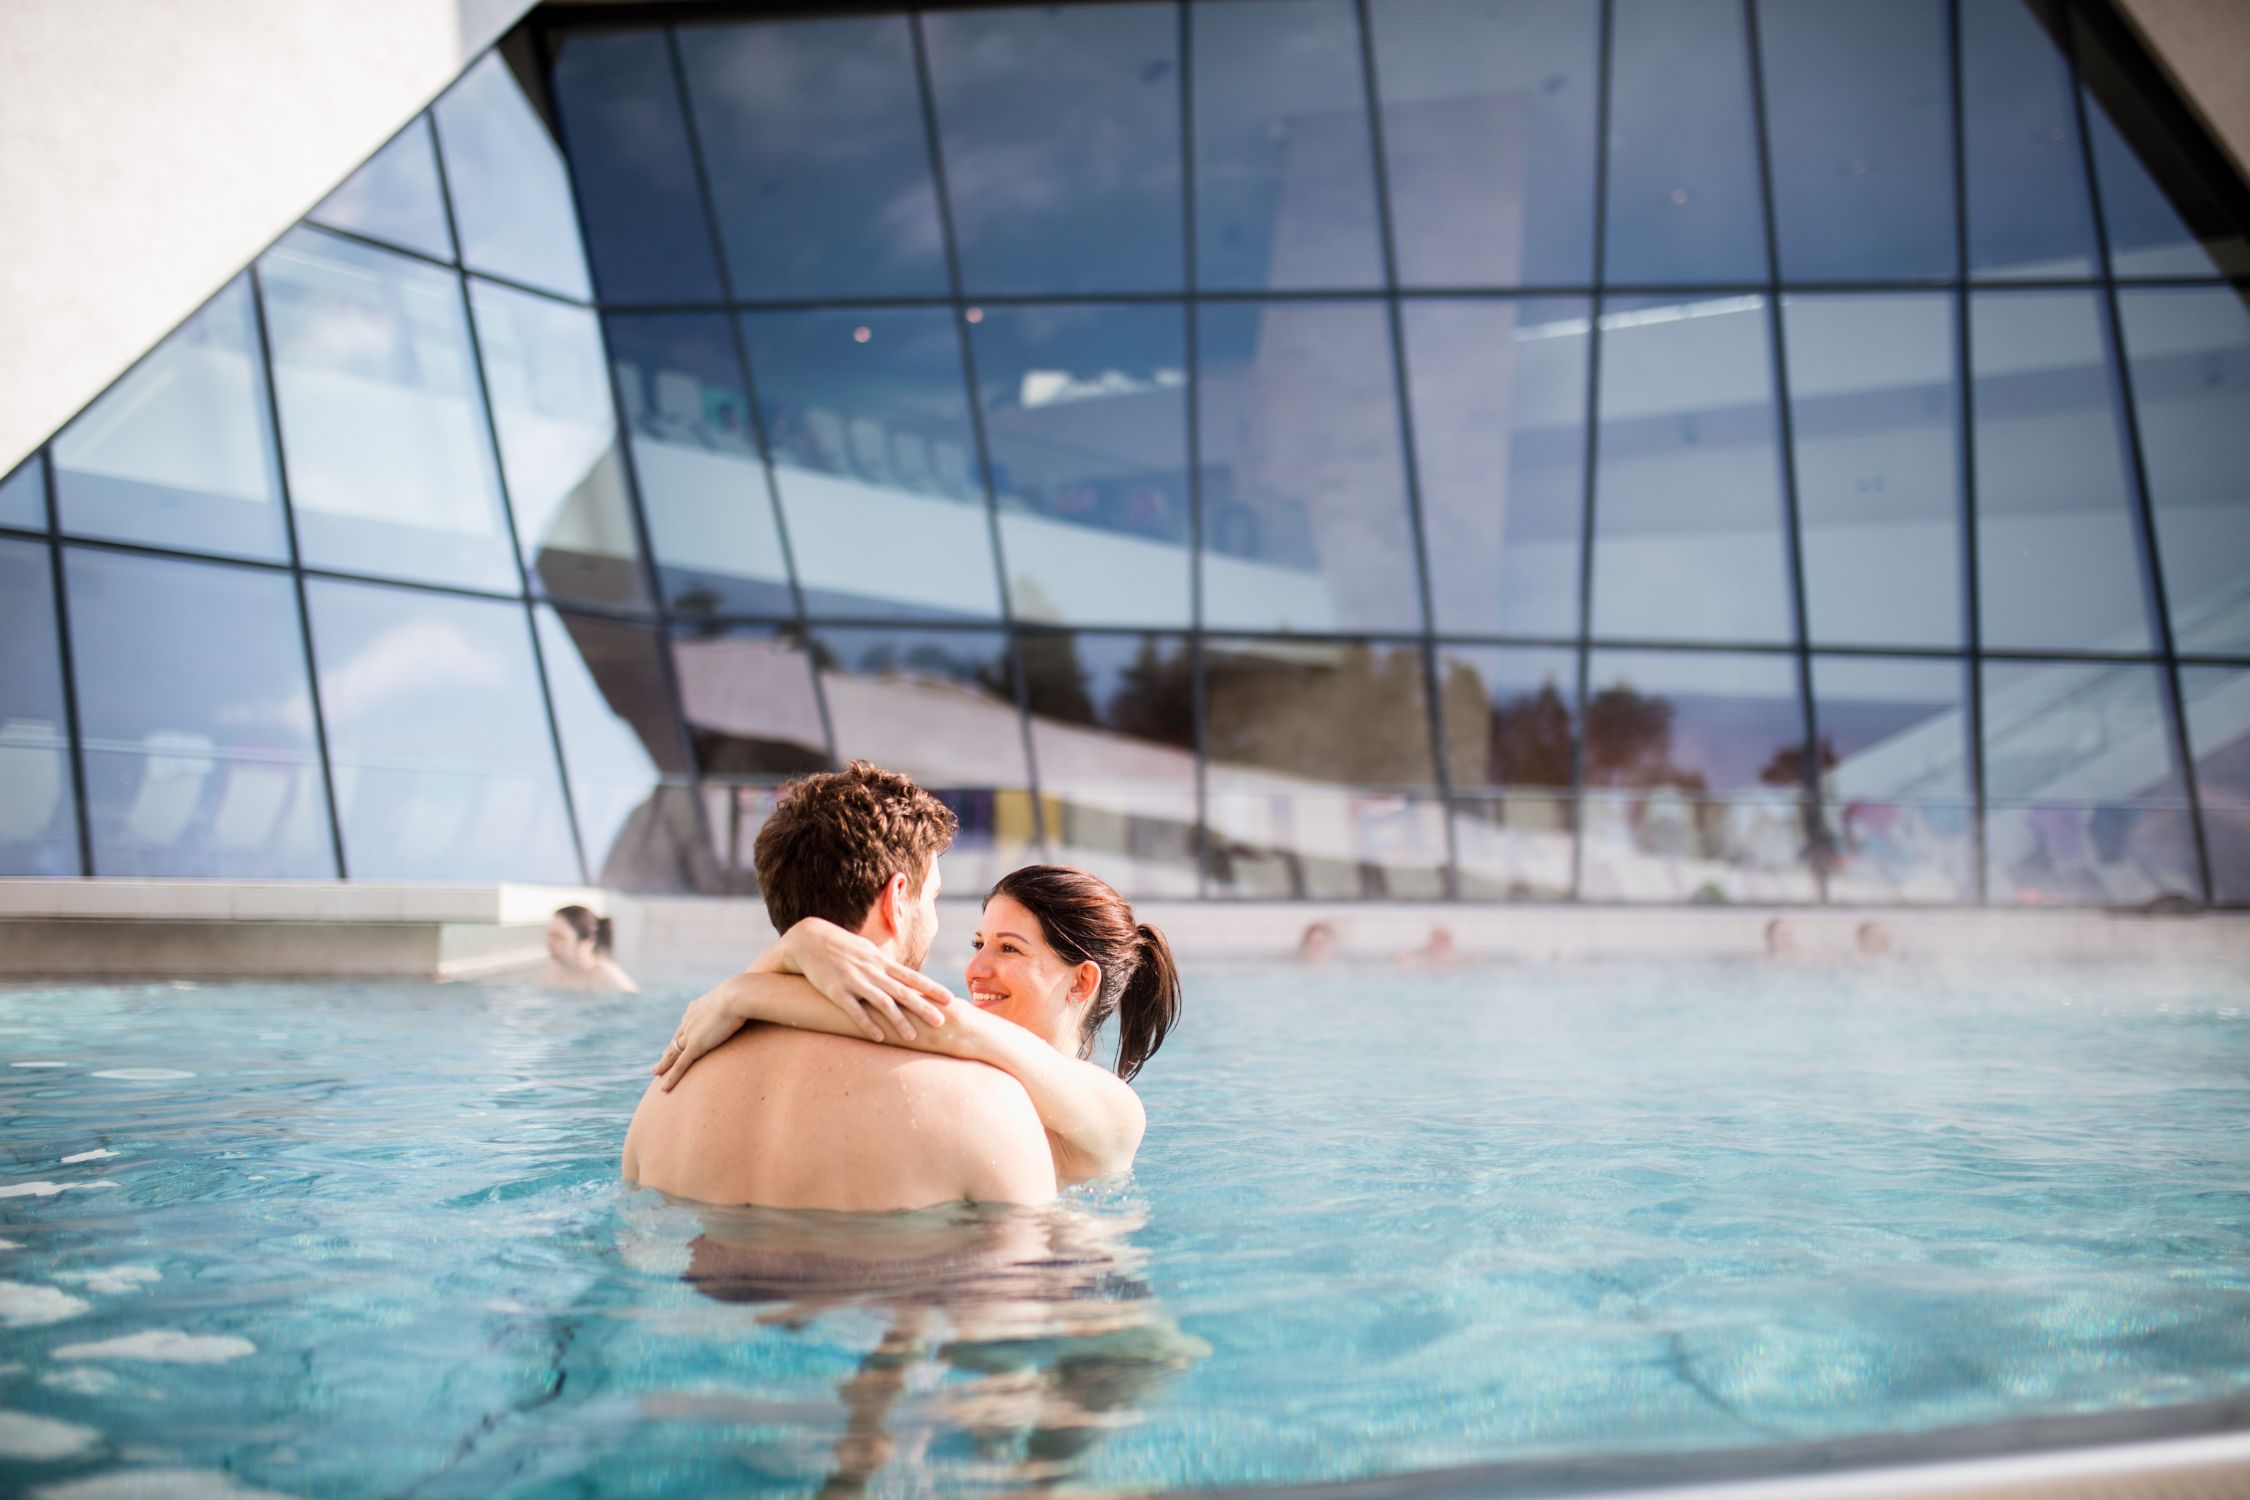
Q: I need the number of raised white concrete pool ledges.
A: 1